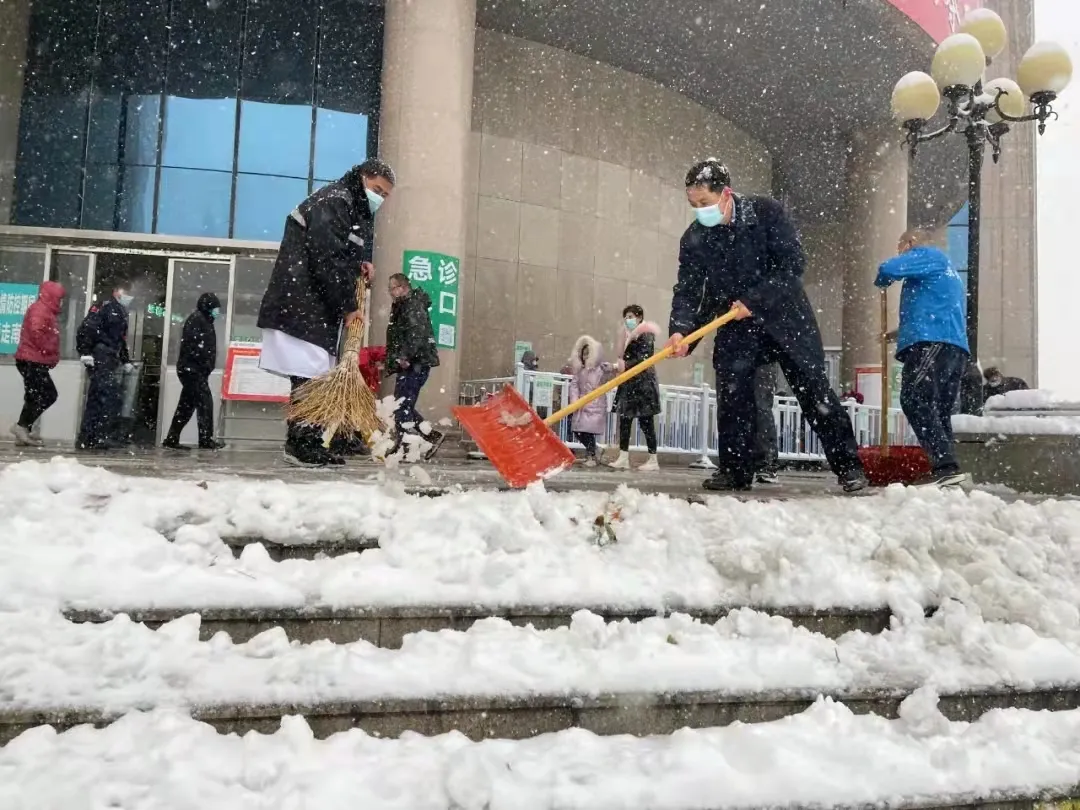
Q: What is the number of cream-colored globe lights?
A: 5